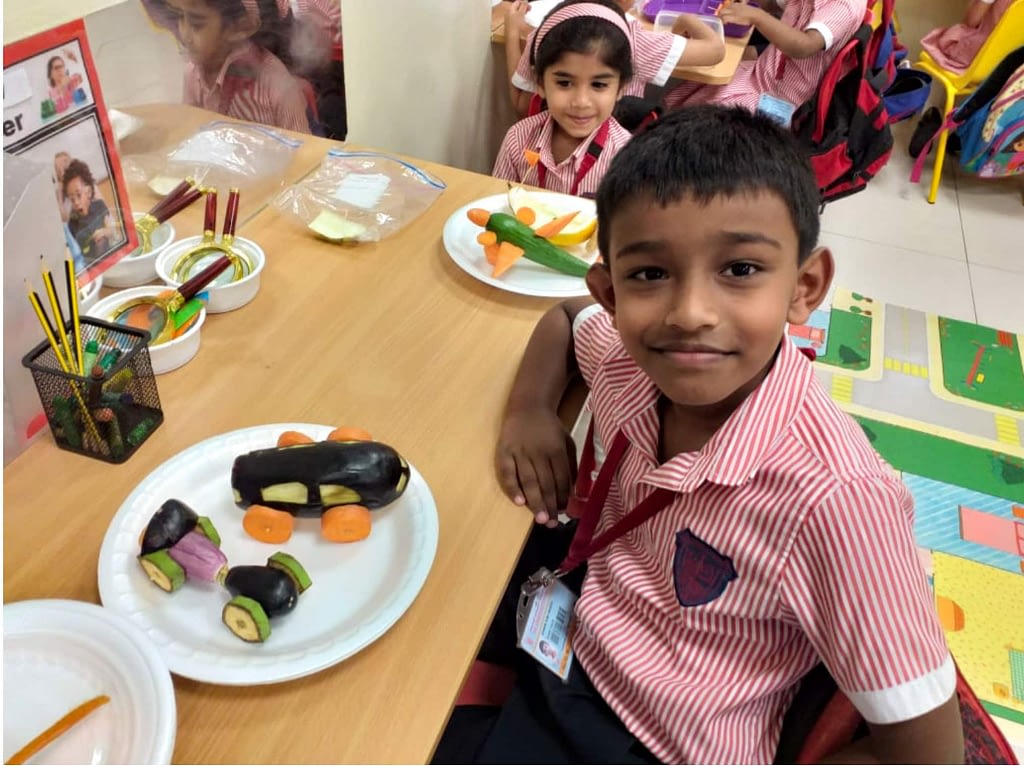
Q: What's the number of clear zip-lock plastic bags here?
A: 2